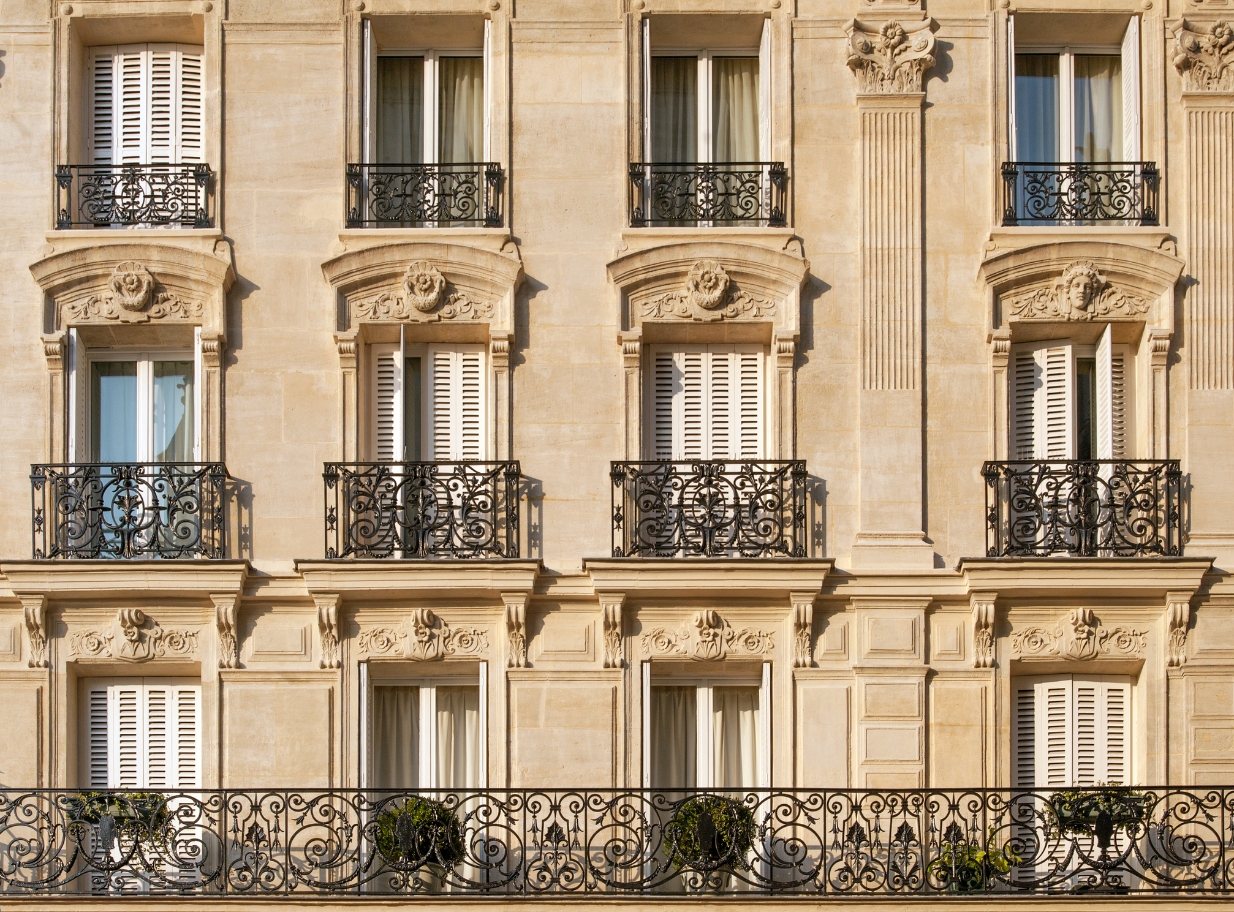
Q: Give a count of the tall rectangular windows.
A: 12